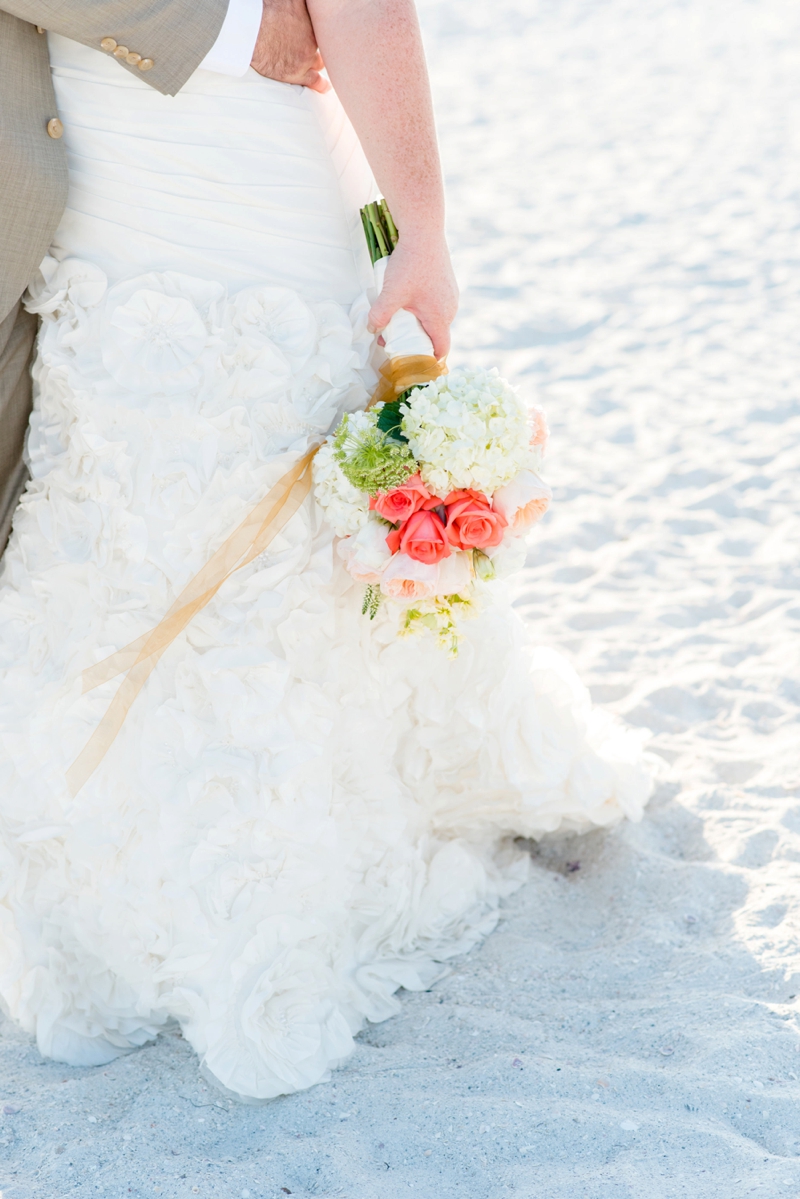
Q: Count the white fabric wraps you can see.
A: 1